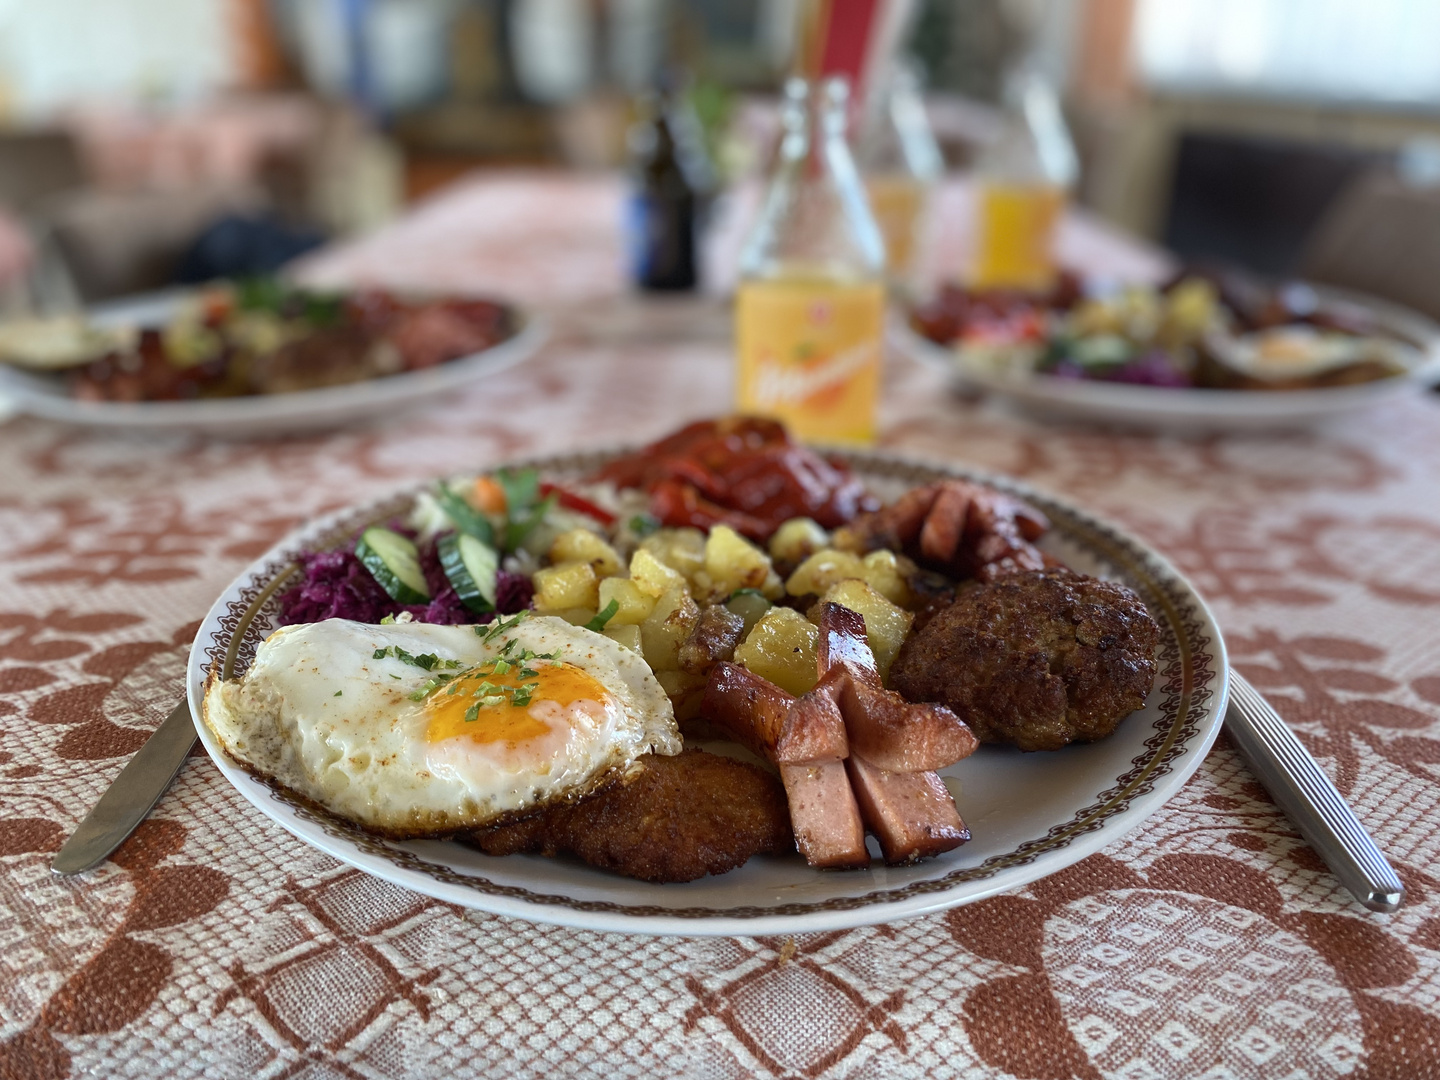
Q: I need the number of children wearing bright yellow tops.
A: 0